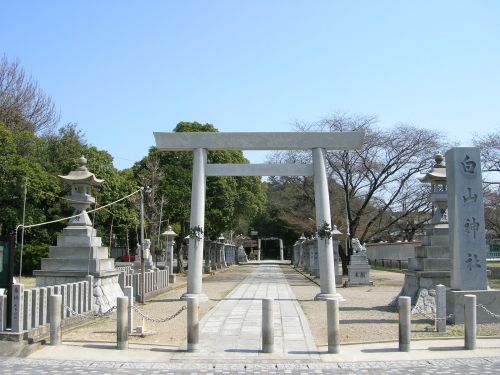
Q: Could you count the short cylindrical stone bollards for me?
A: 7